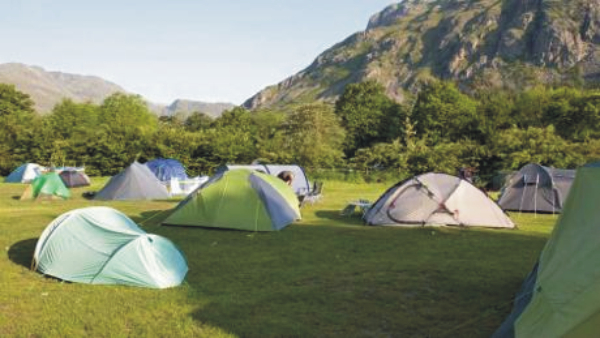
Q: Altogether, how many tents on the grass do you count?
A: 11